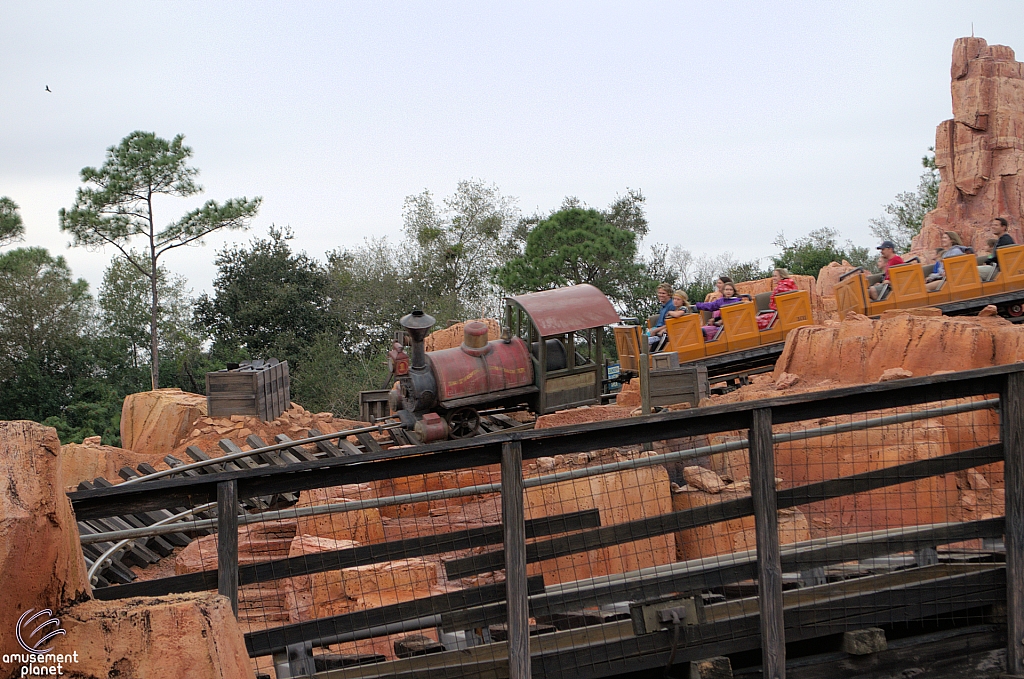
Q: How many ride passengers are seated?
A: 11